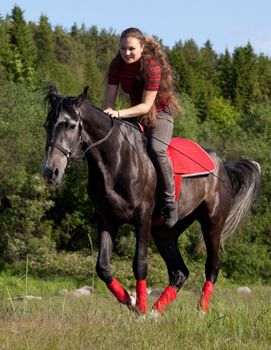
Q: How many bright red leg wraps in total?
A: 4